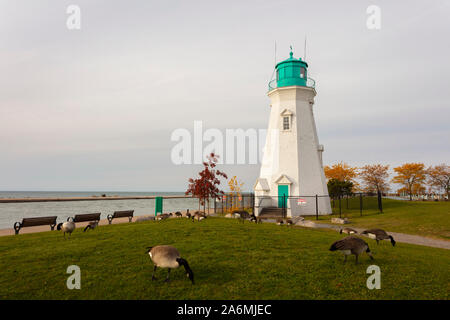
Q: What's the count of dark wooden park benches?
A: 3